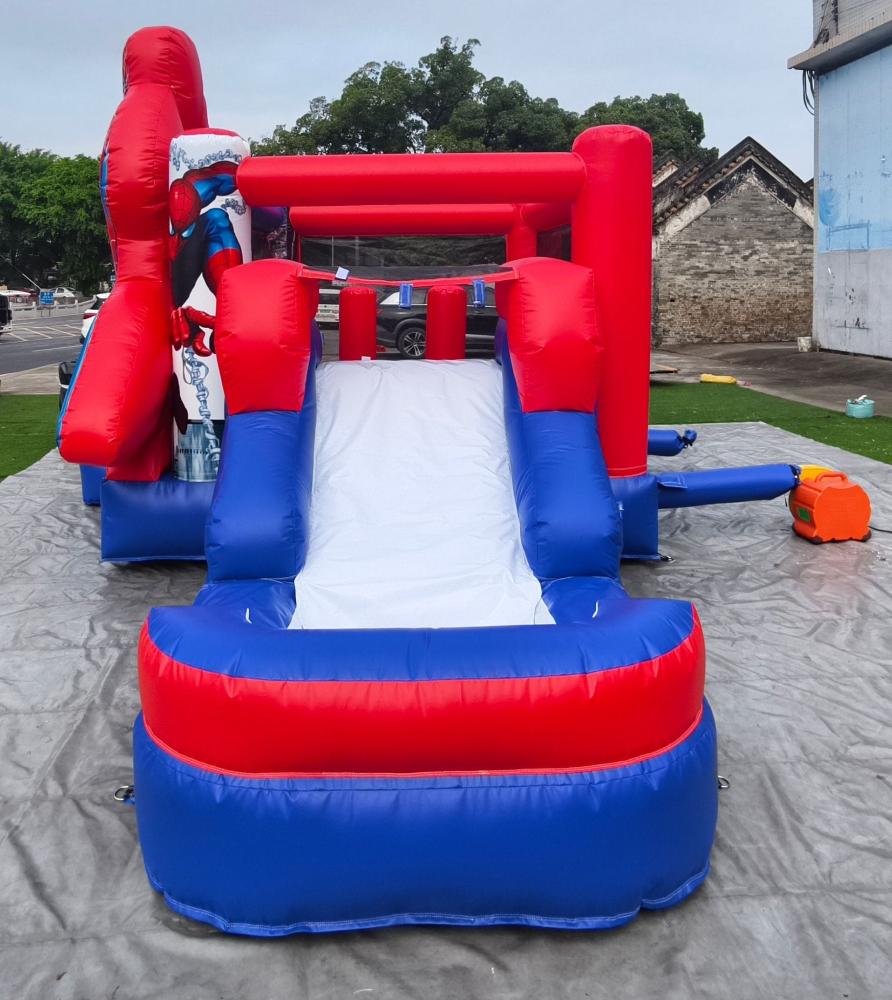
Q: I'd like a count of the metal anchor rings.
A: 3